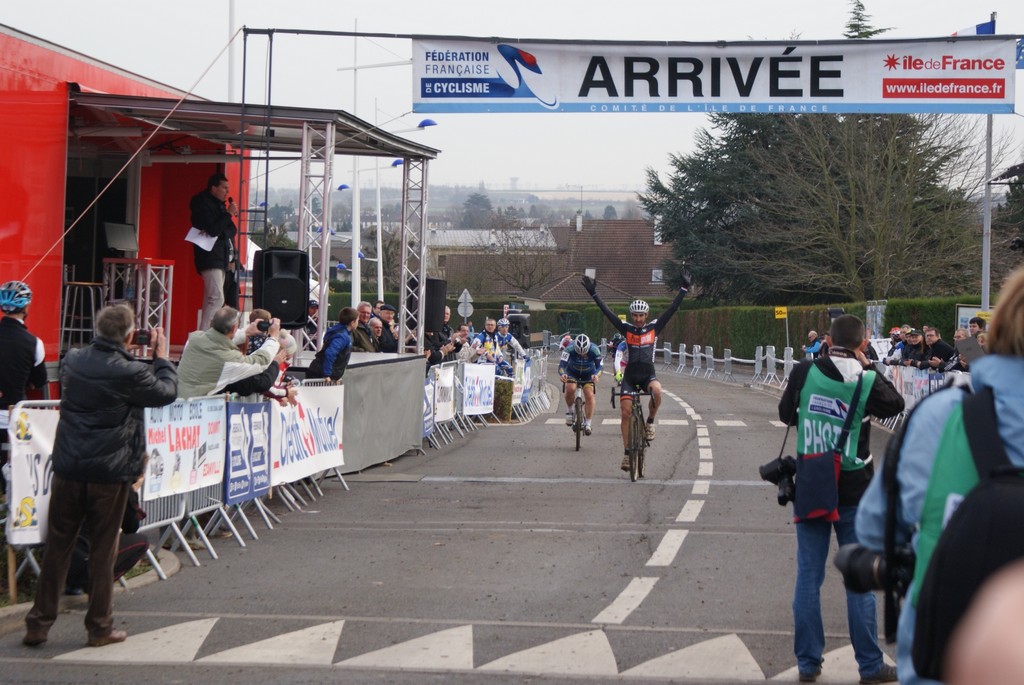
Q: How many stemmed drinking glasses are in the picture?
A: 0